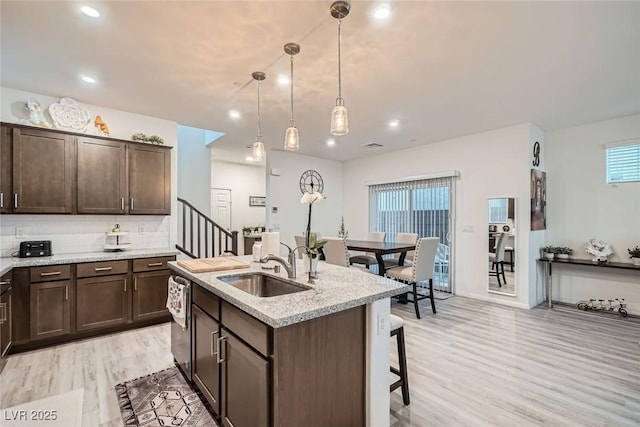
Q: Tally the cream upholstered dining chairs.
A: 5